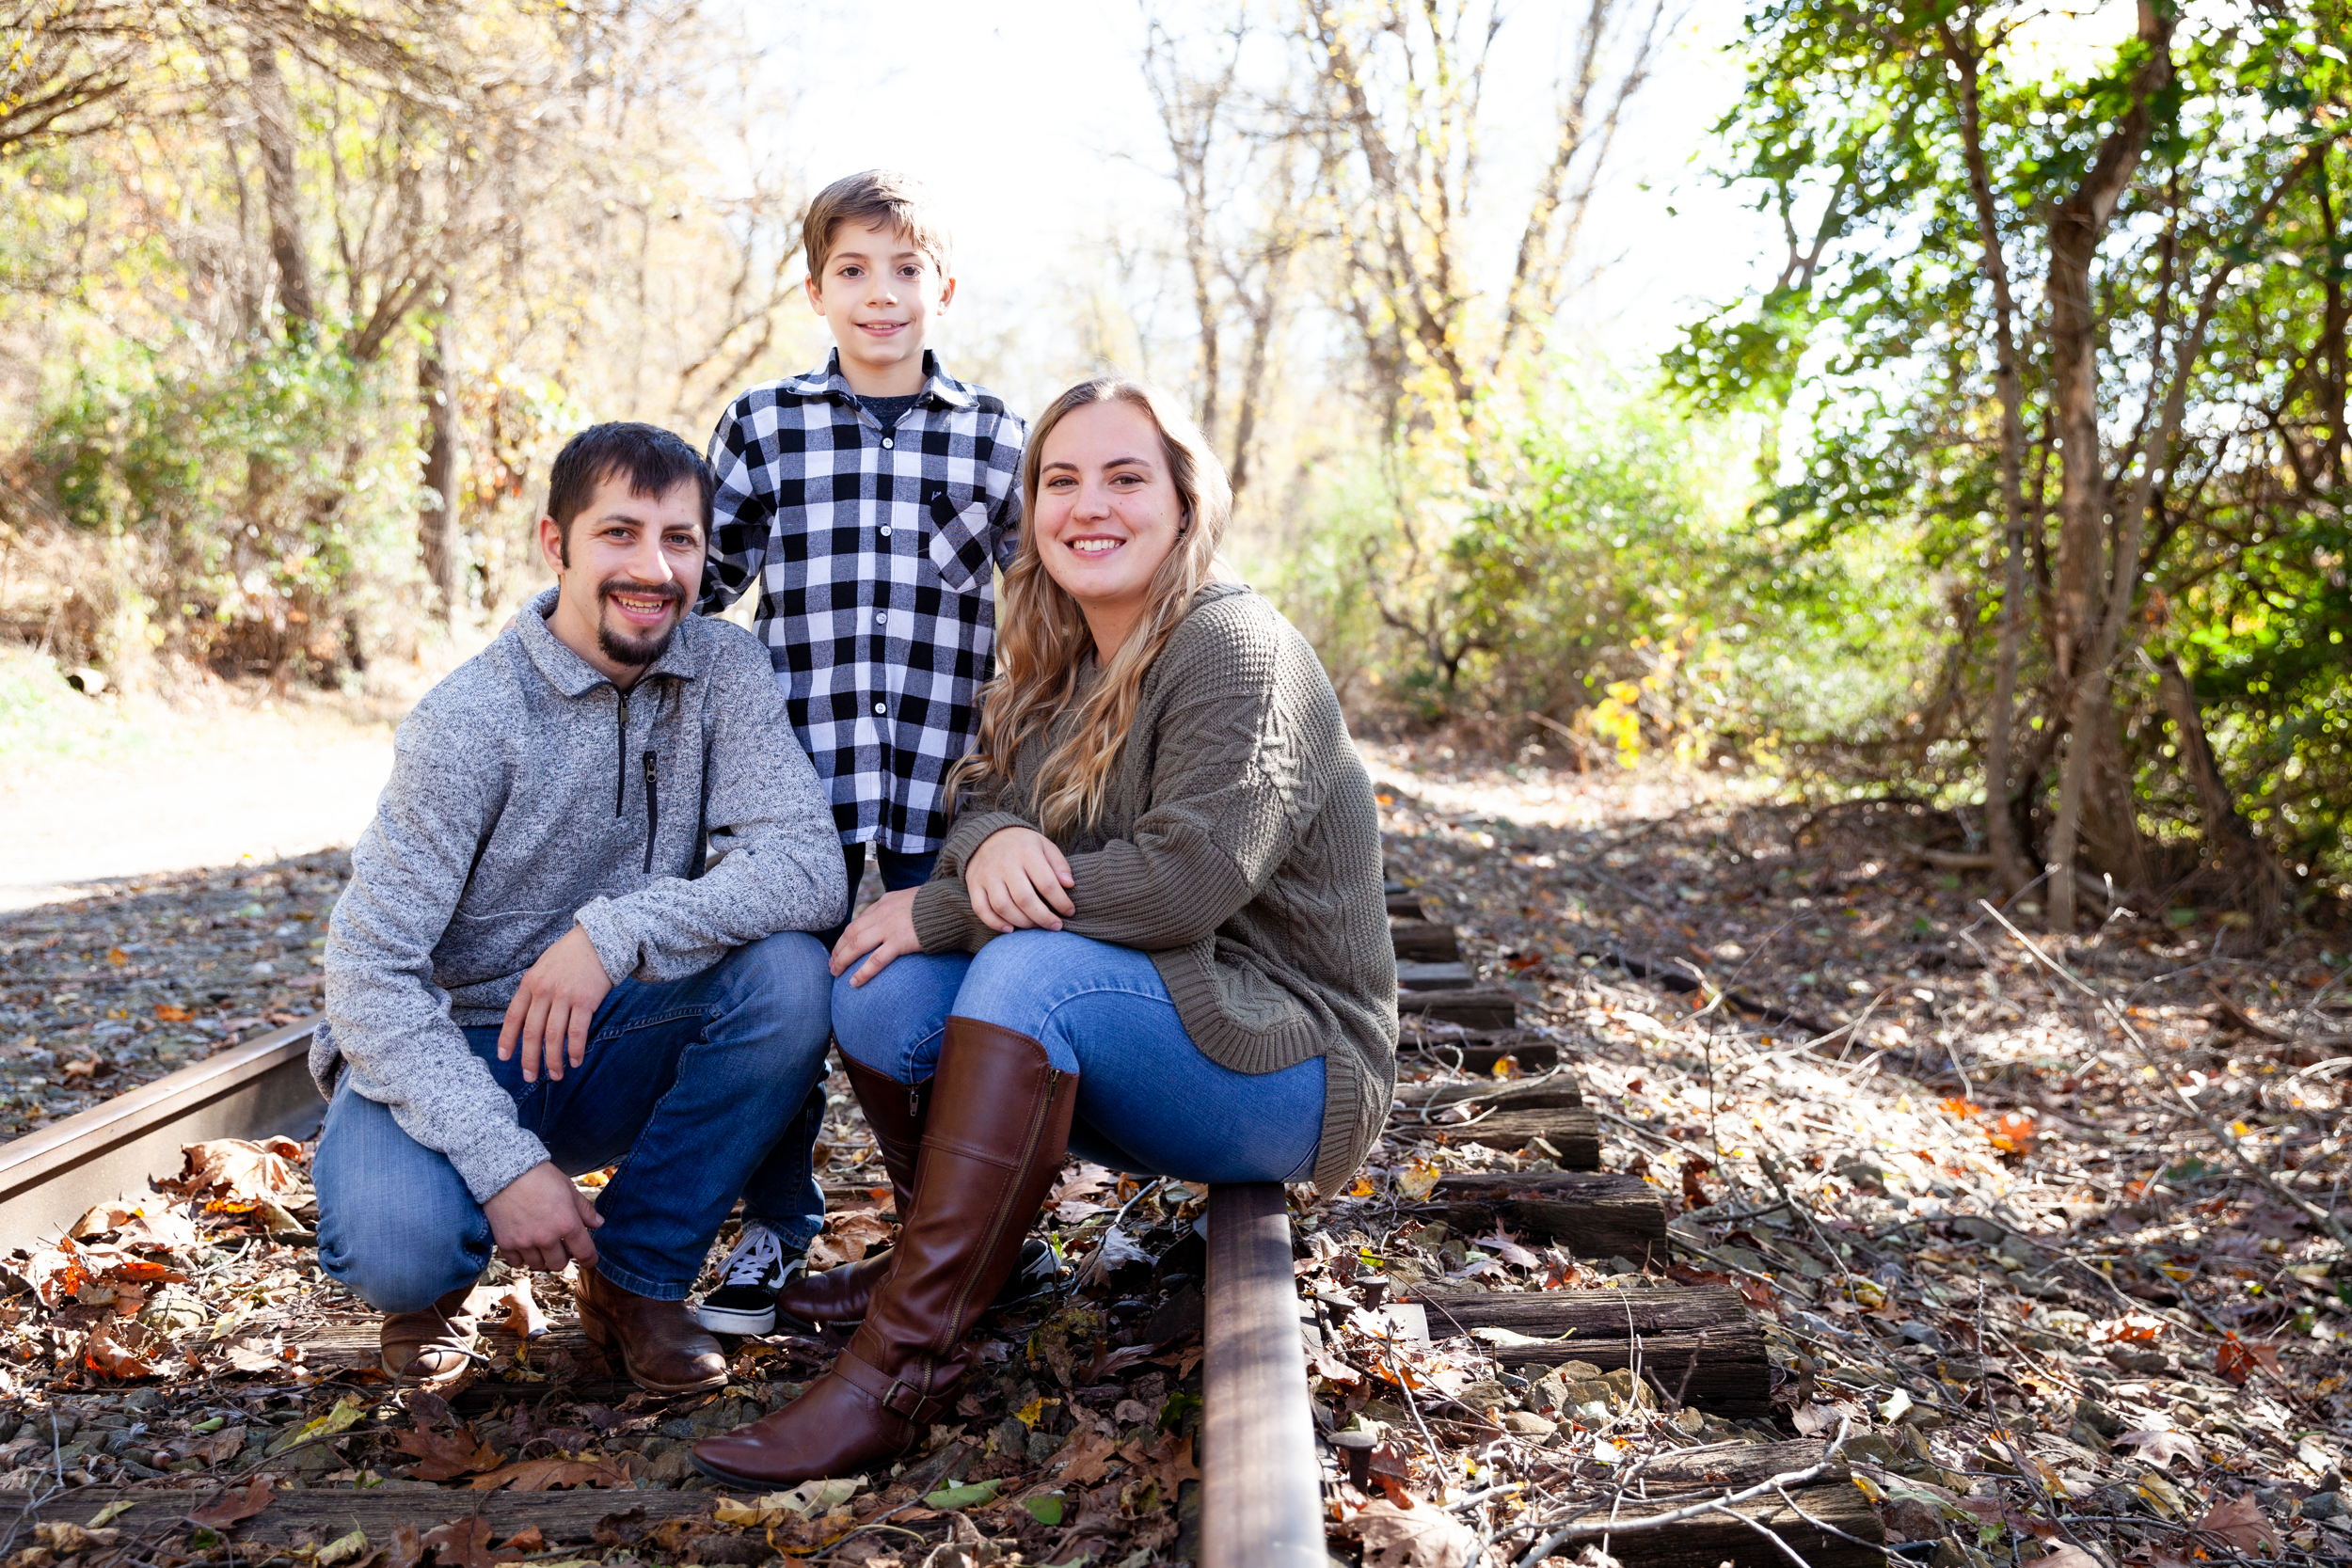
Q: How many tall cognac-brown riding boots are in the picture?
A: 2